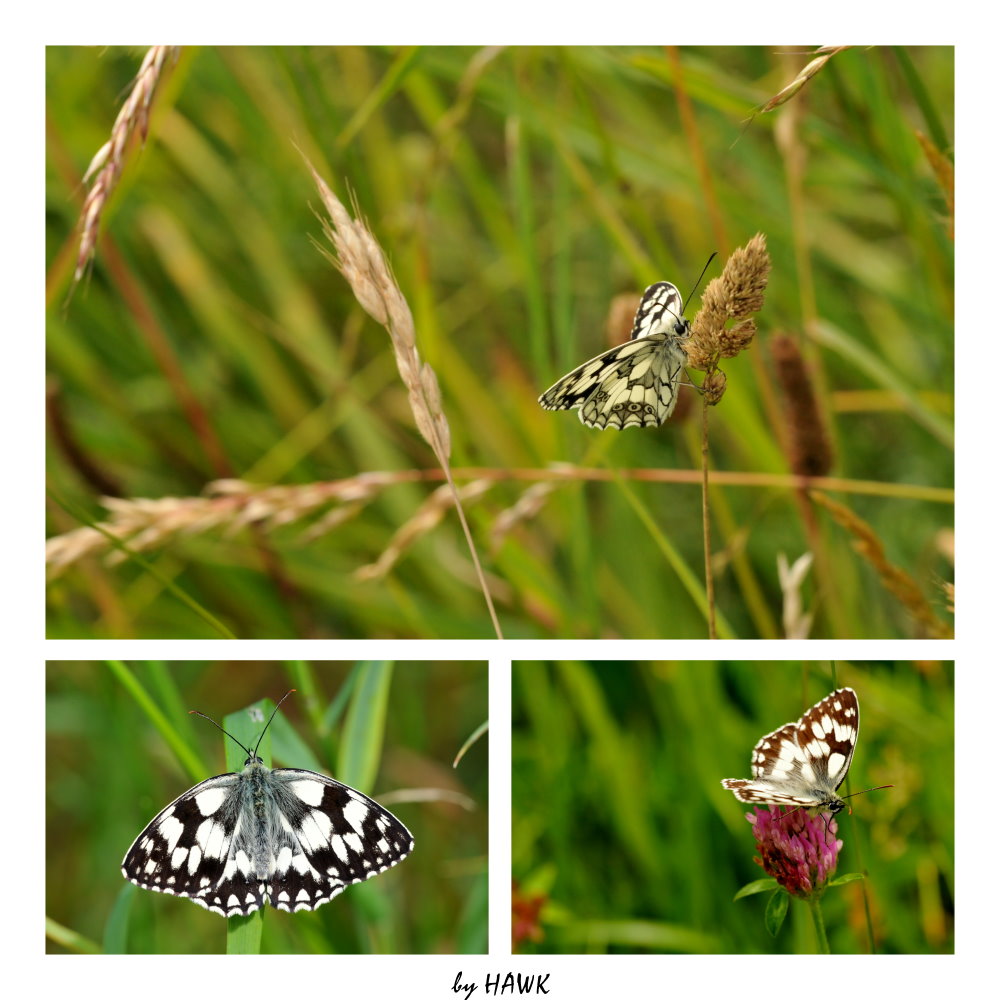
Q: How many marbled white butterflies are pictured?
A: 3